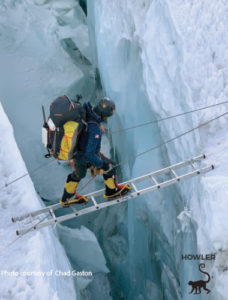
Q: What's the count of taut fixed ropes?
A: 2